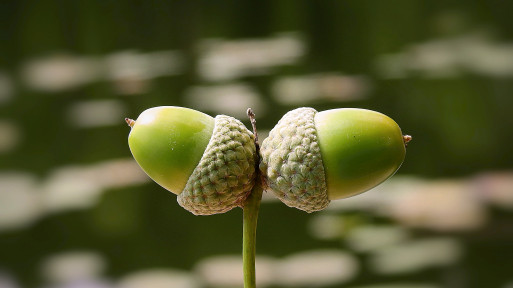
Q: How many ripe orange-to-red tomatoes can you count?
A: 0